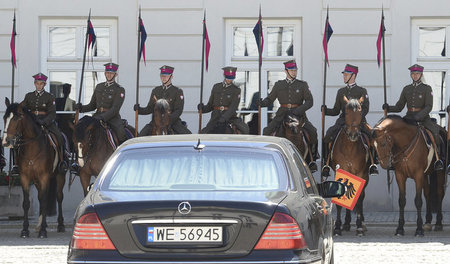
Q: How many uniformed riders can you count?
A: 7